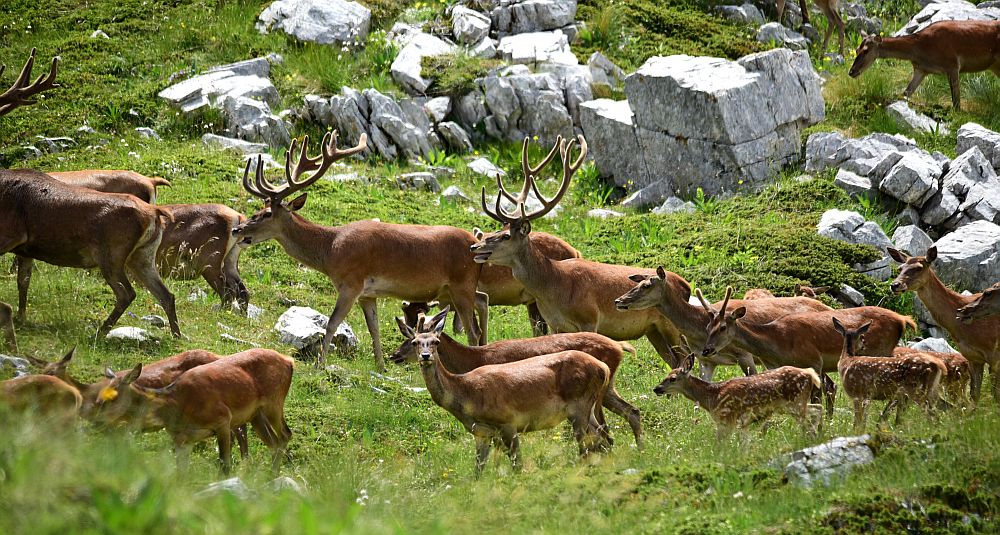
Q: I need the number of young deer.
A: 3